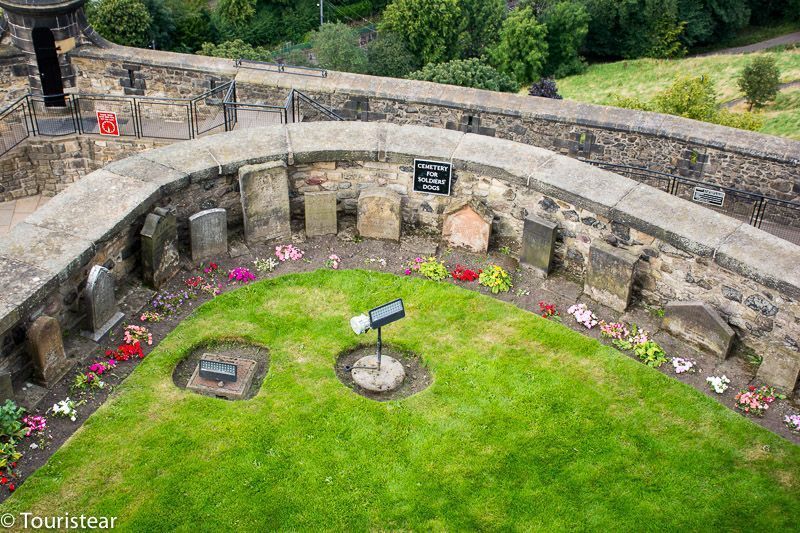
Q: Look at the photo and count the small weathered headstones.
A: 13